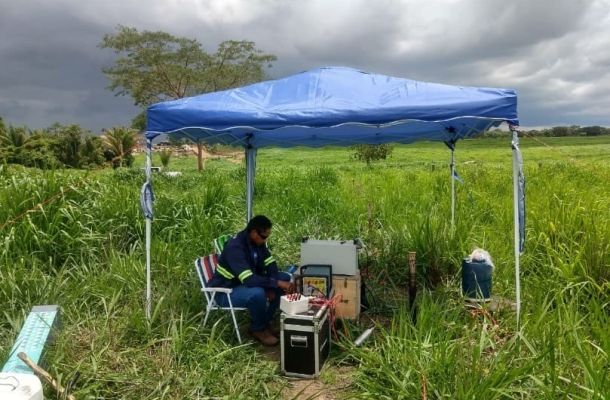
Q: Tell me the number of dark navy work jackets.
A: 1